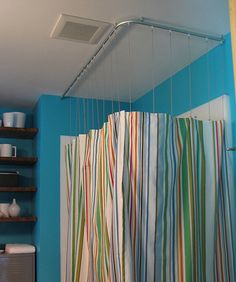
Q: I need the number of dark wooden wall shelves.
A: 4